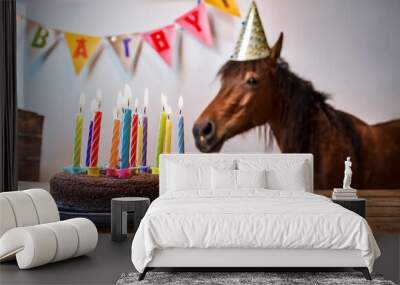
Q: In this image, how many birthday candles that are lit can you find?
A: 11